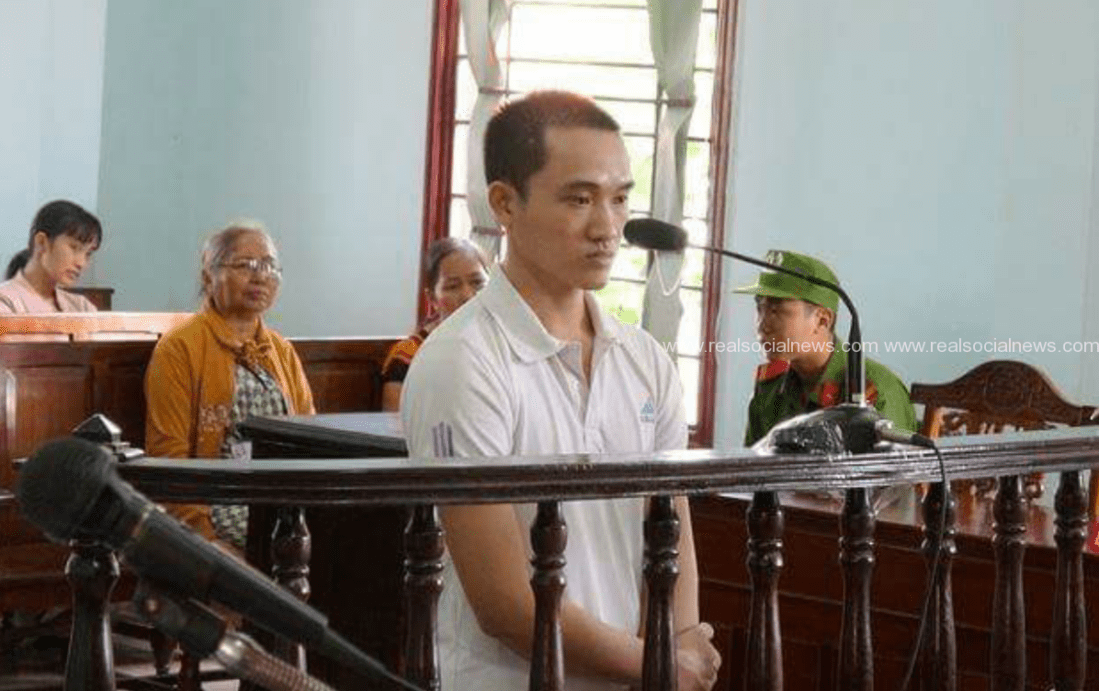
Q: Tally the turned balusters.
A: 10